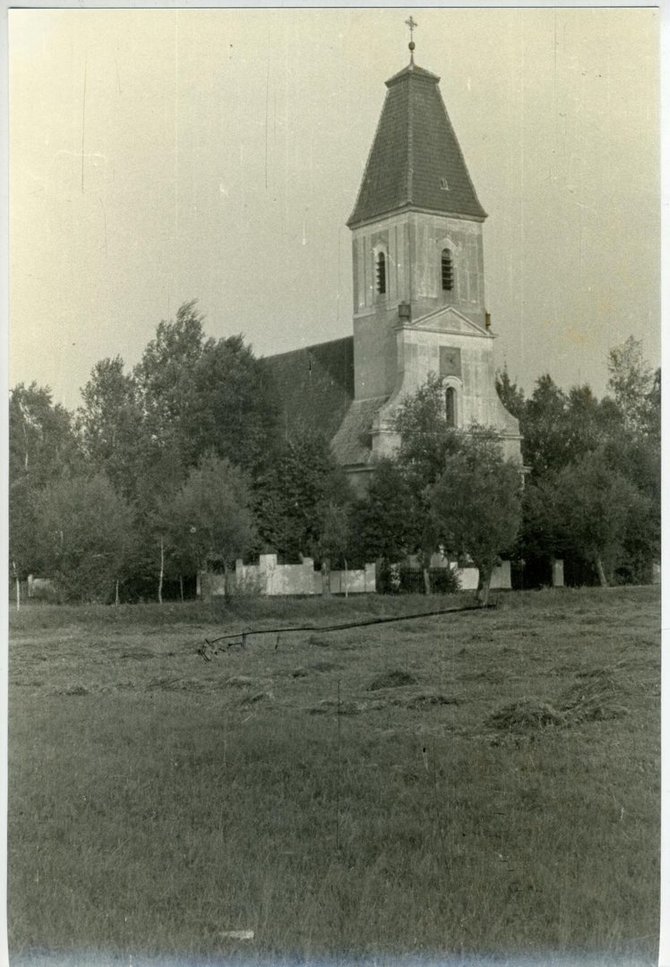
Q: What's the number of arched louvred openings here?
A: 2